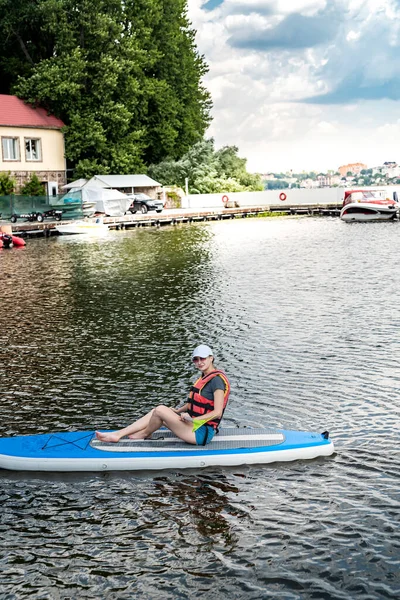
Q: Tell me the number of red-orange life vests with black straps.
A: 1